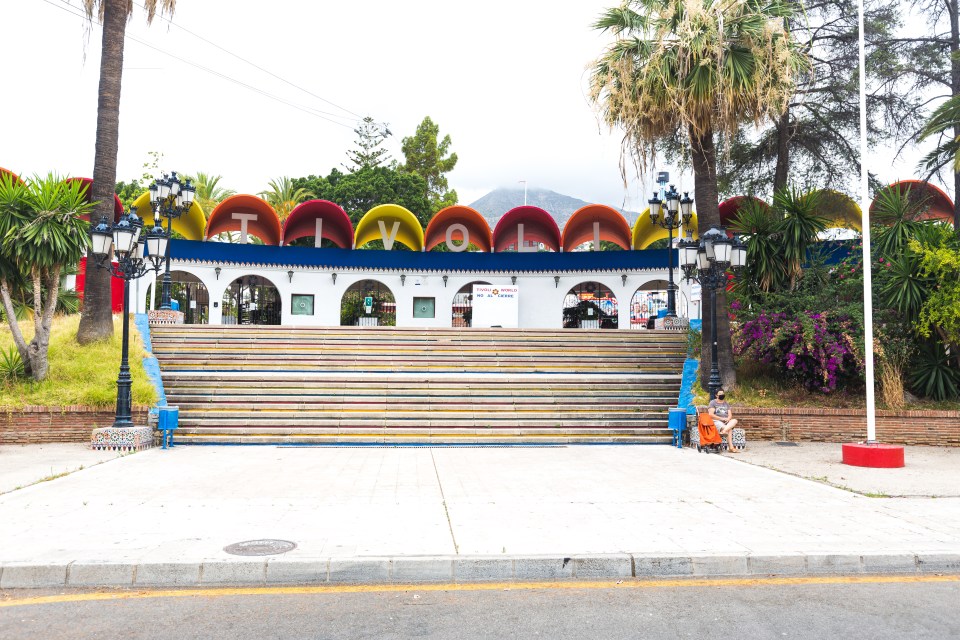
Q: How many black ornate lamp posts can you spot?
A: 4